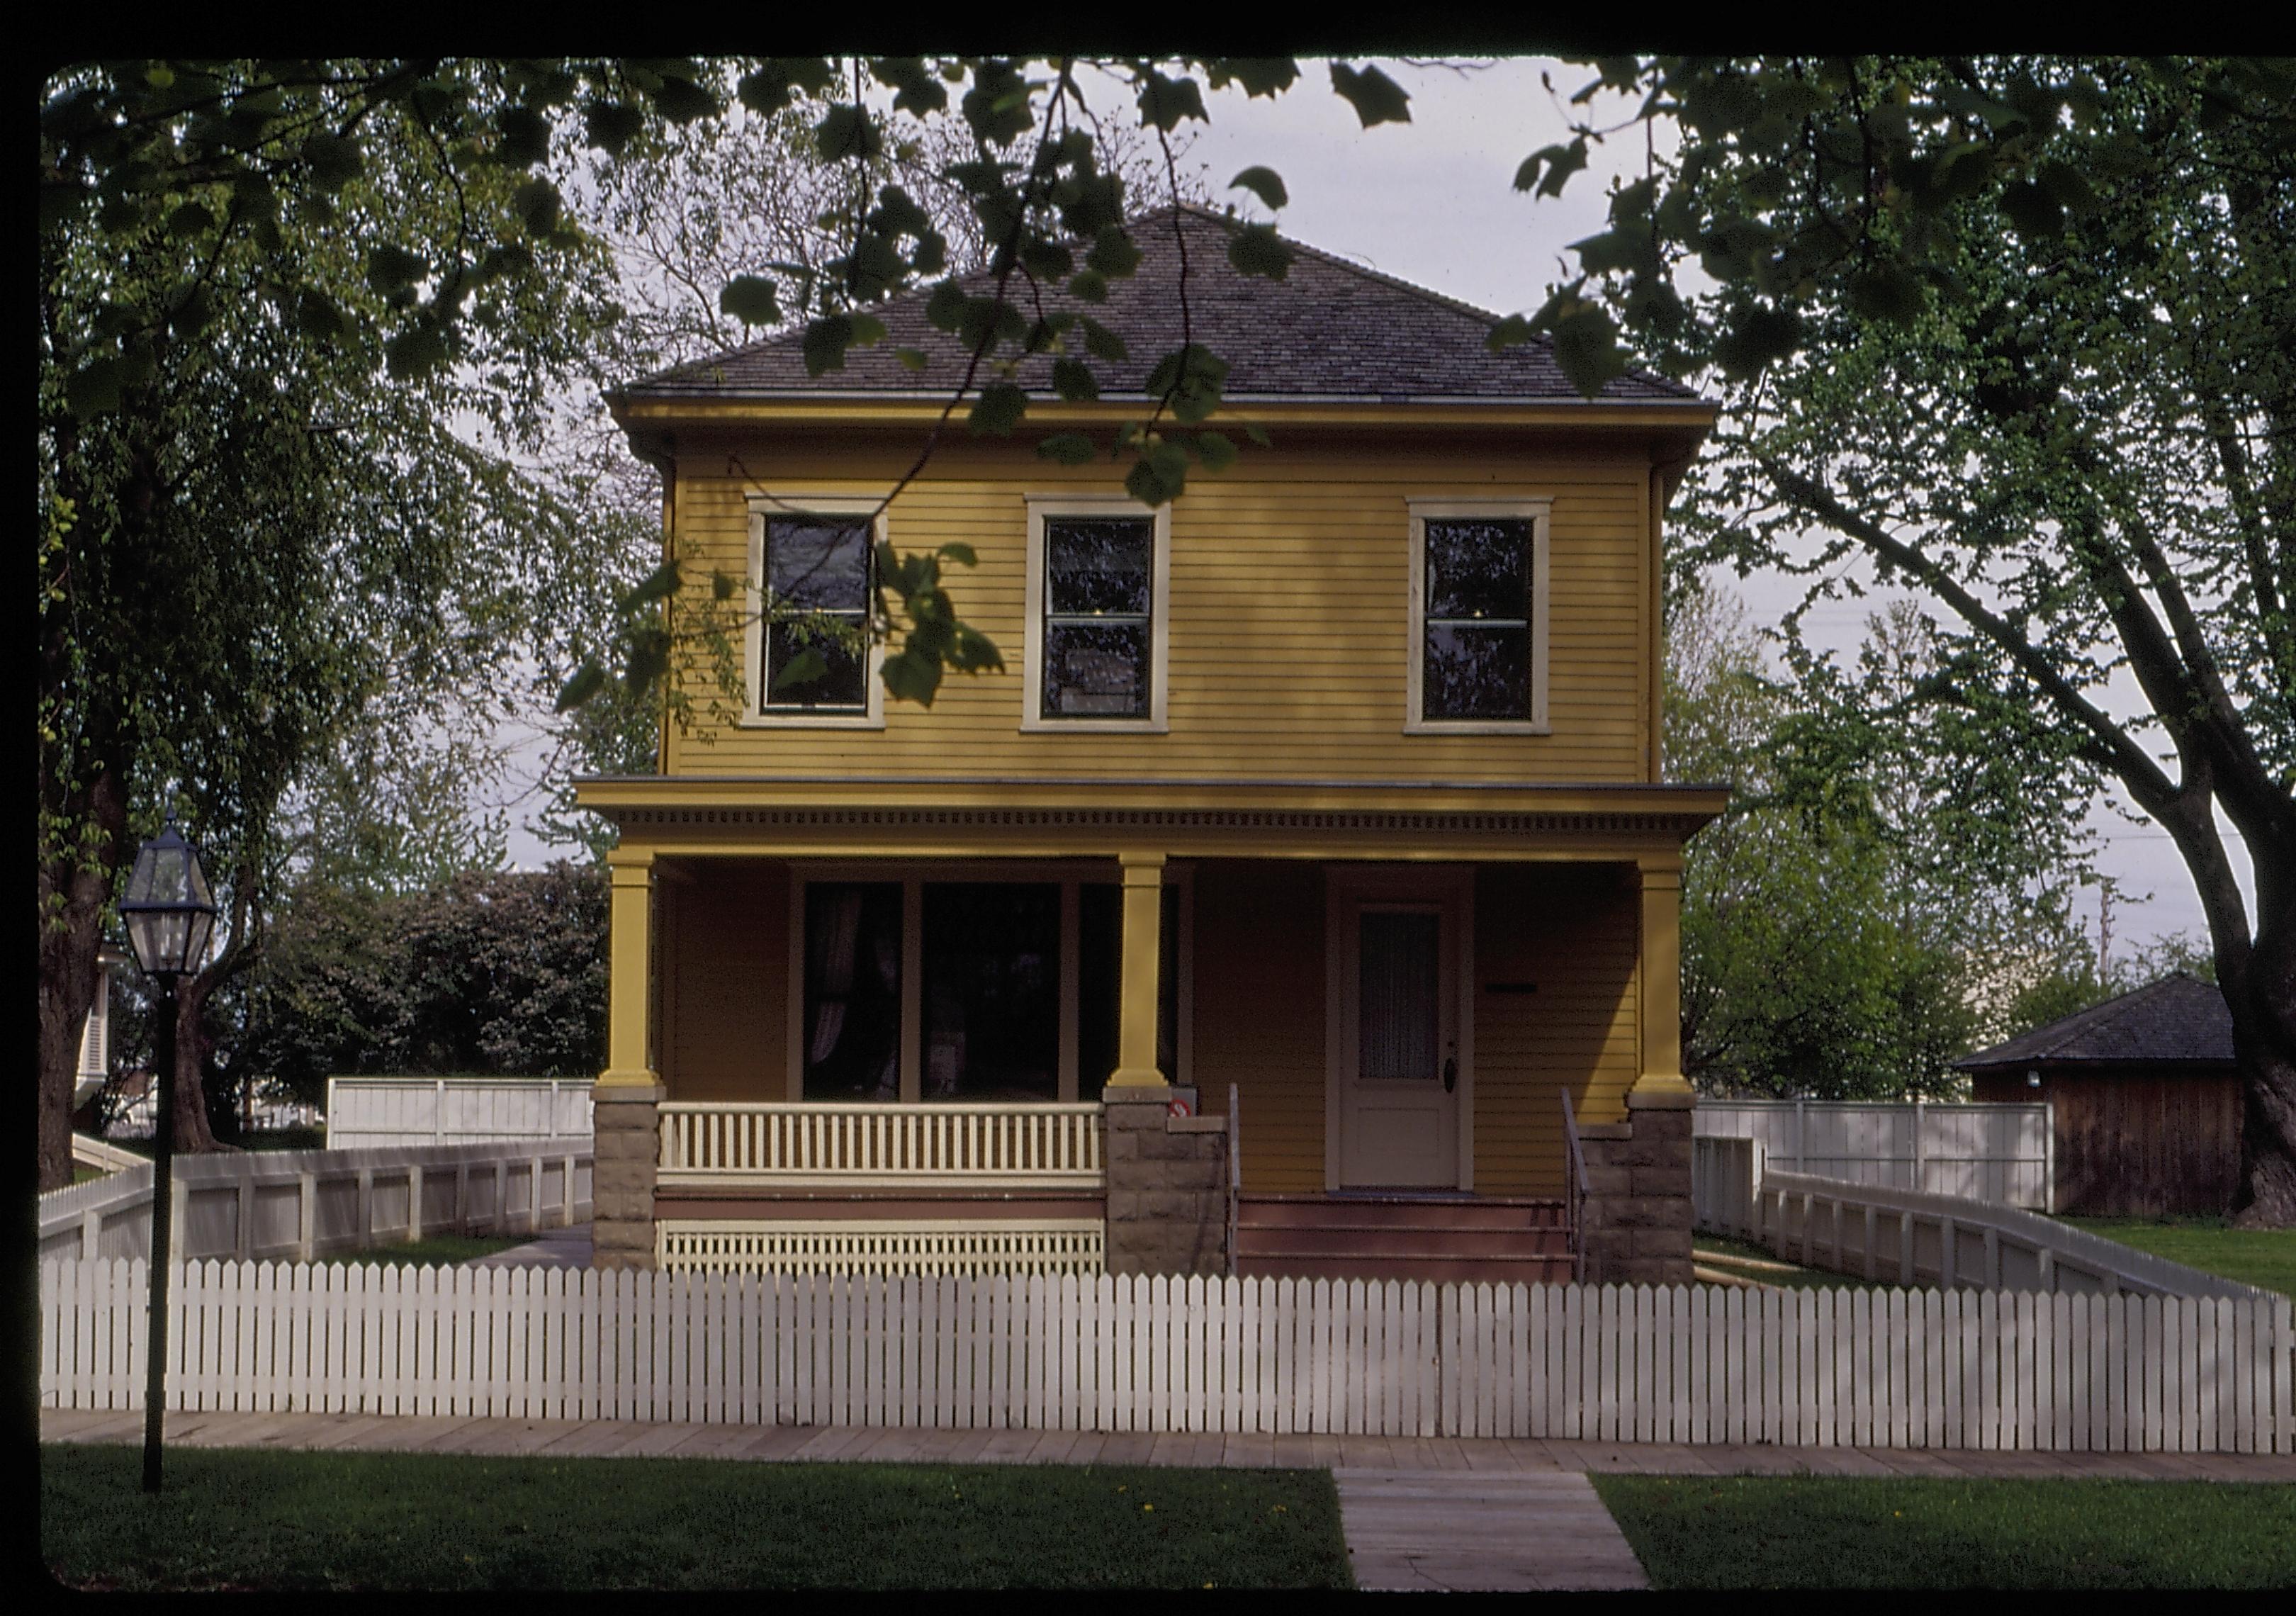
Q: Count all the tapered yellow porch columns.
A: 3